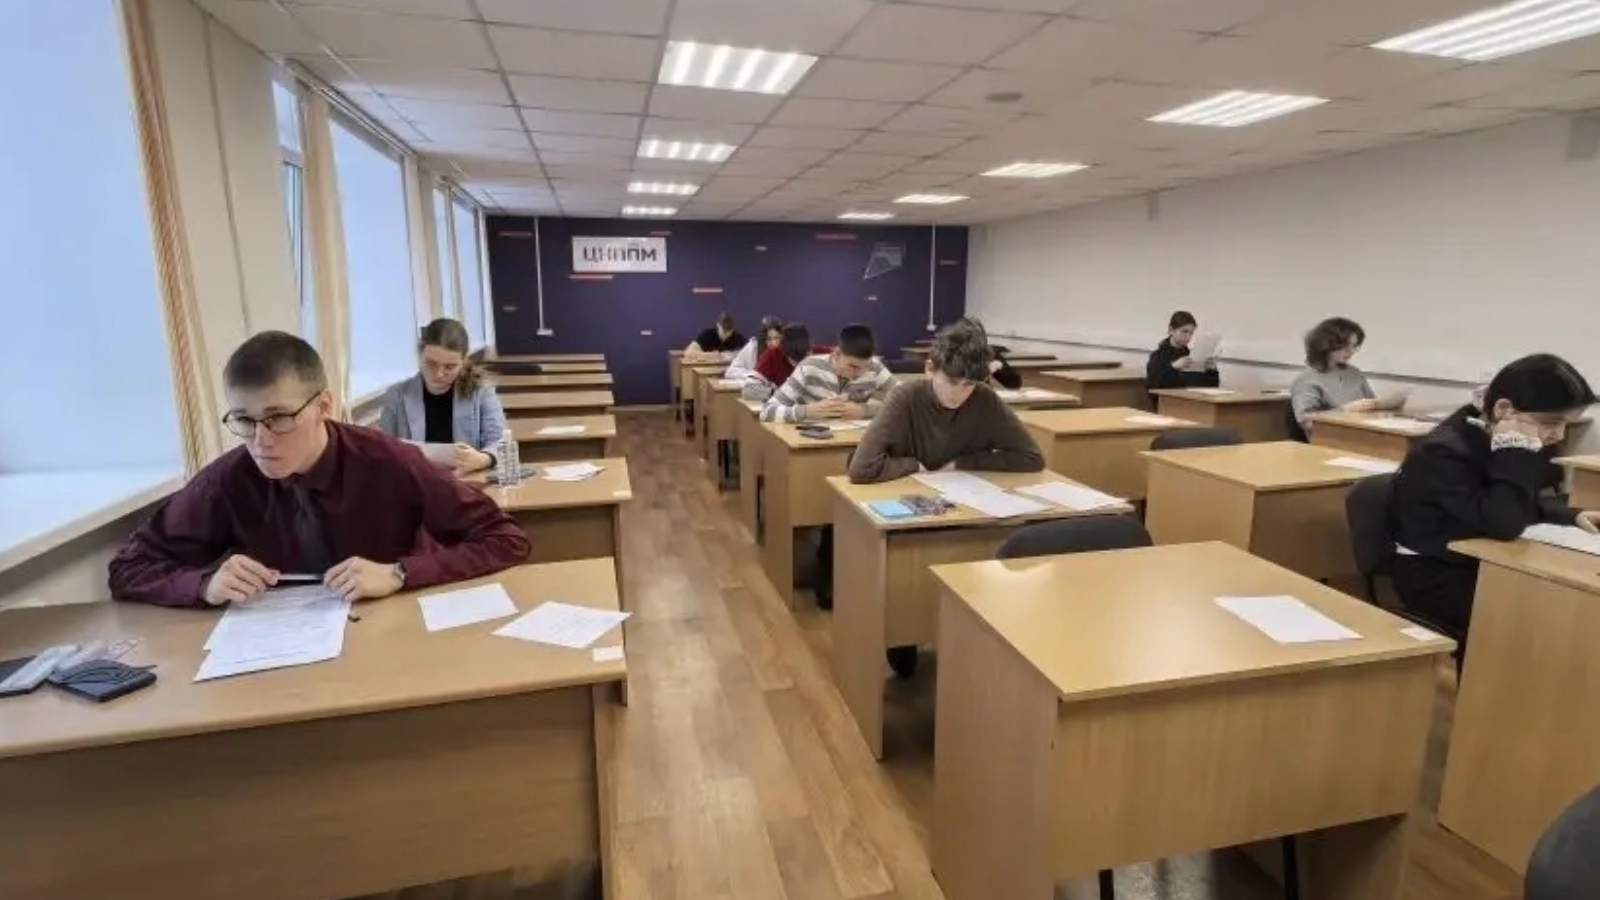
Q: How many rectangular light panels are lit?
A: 9